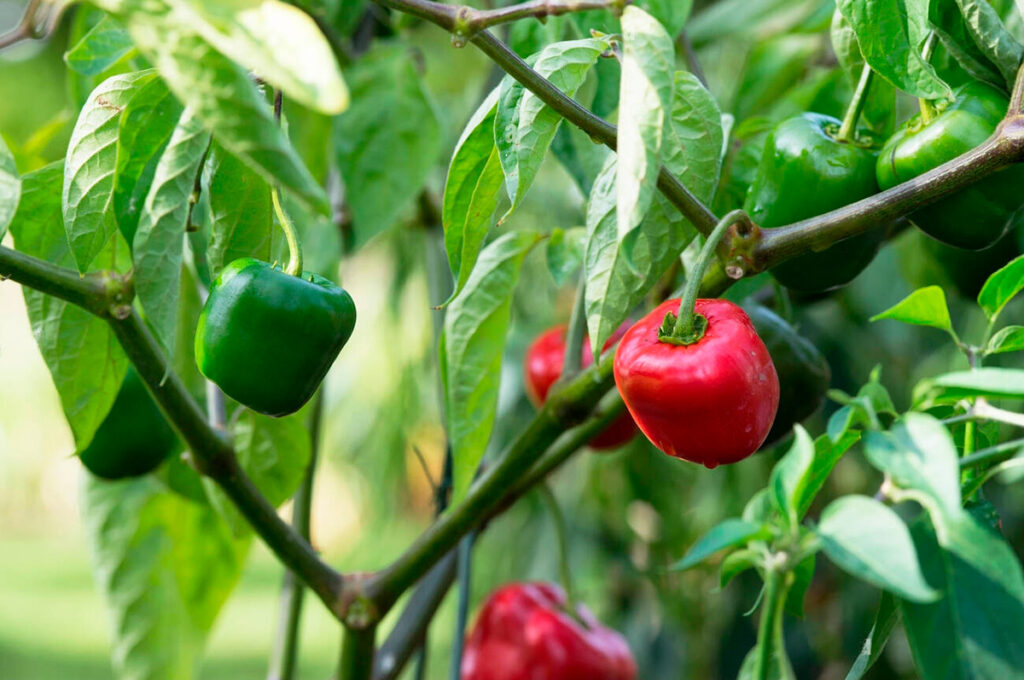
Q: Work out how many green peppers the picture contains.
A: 5